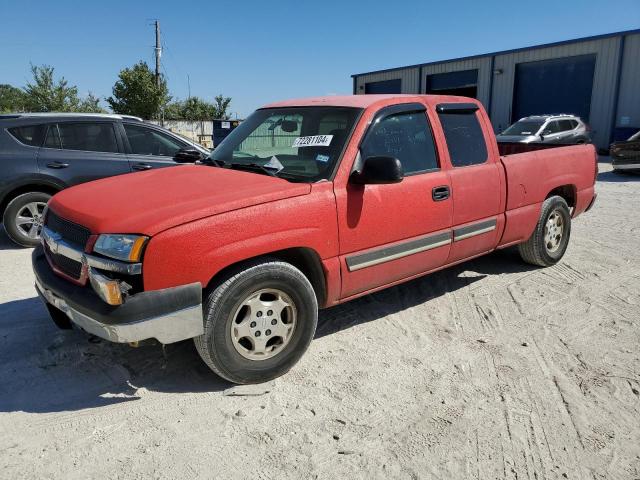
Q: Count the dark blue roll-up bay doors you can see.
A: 3